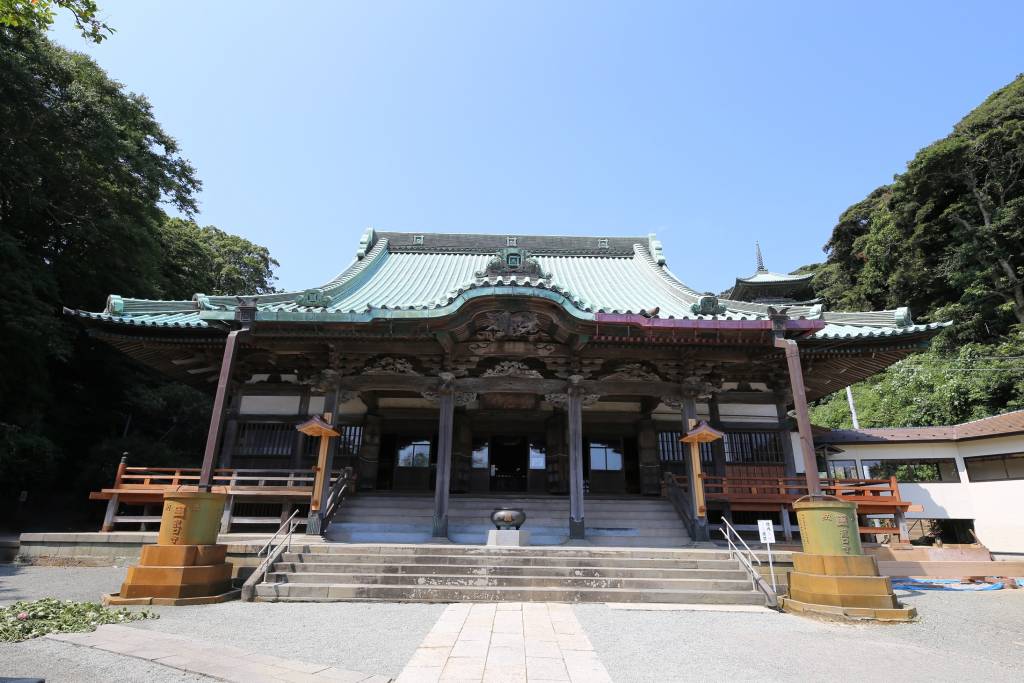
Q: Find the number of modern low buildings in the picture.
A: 1